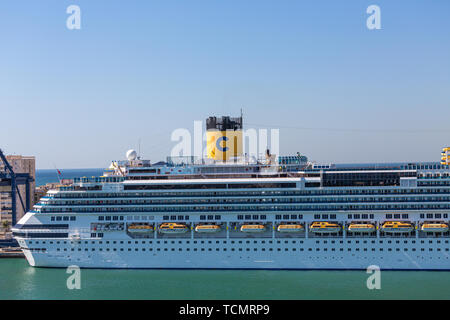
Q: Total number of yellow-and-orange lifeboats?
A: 9